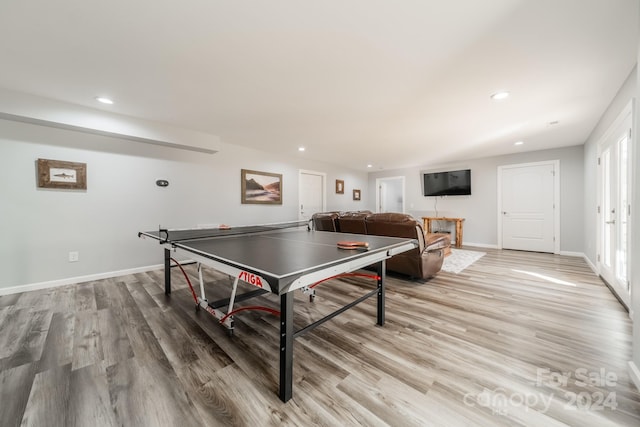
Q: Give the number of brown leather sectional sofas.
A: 1